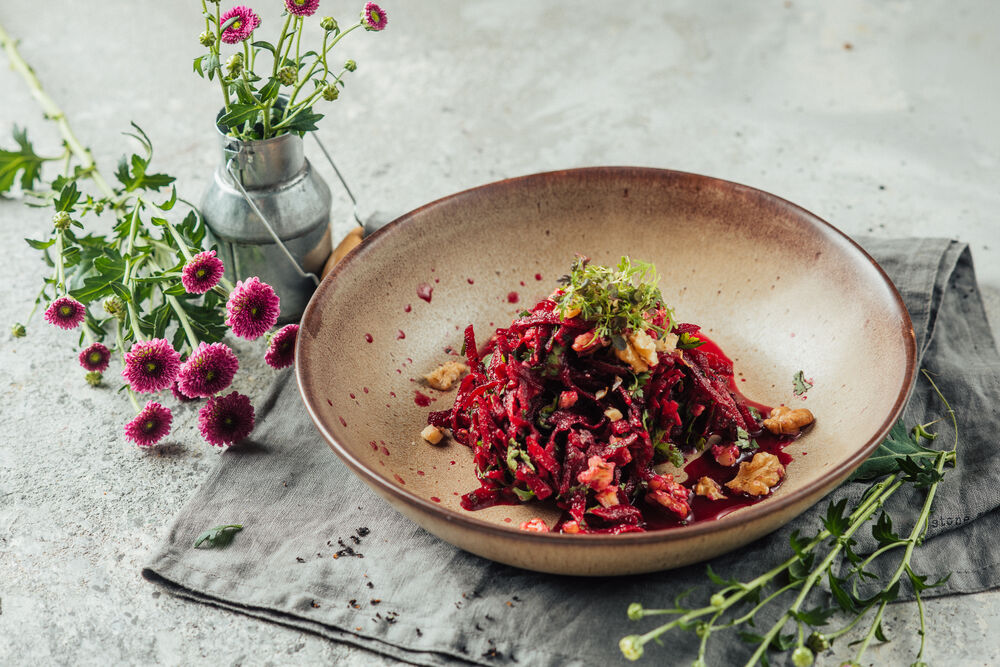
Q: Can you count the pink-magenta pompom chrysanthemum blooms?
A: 13